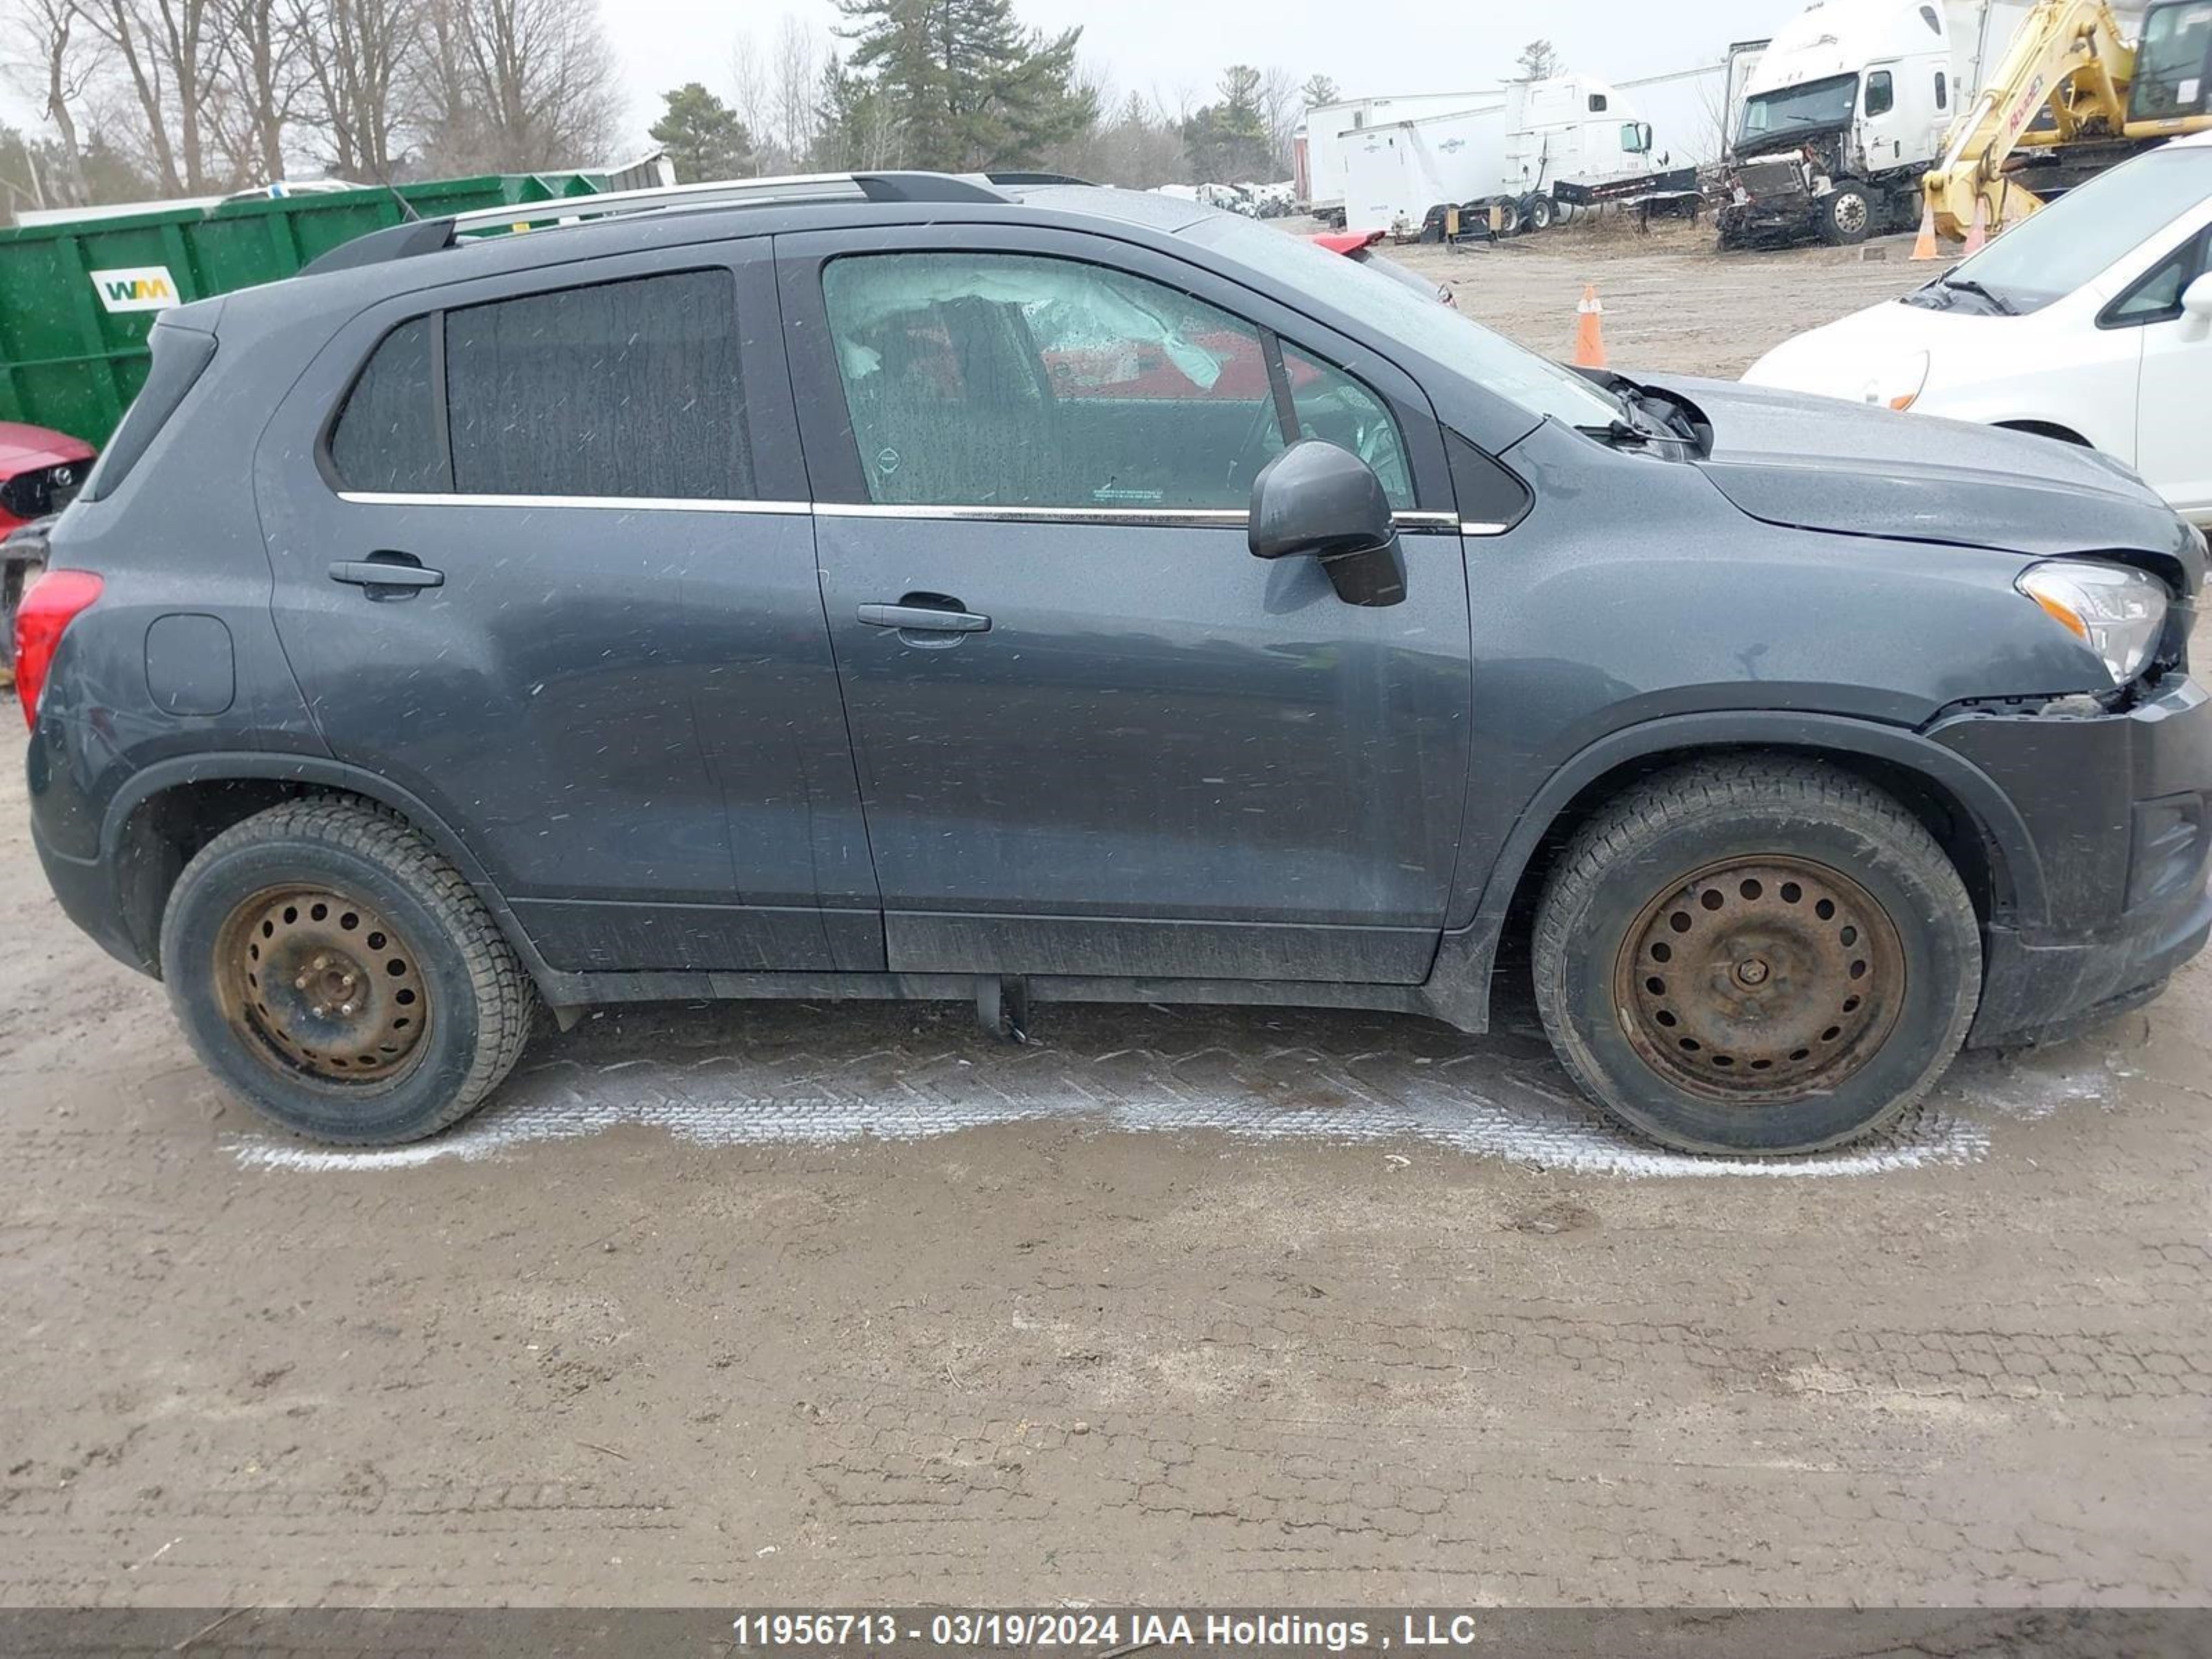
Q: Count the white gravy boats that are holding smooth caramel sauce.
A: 0